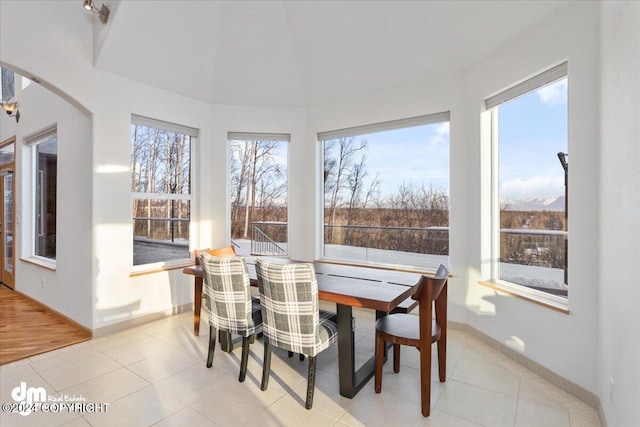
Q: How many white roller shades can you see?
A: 5